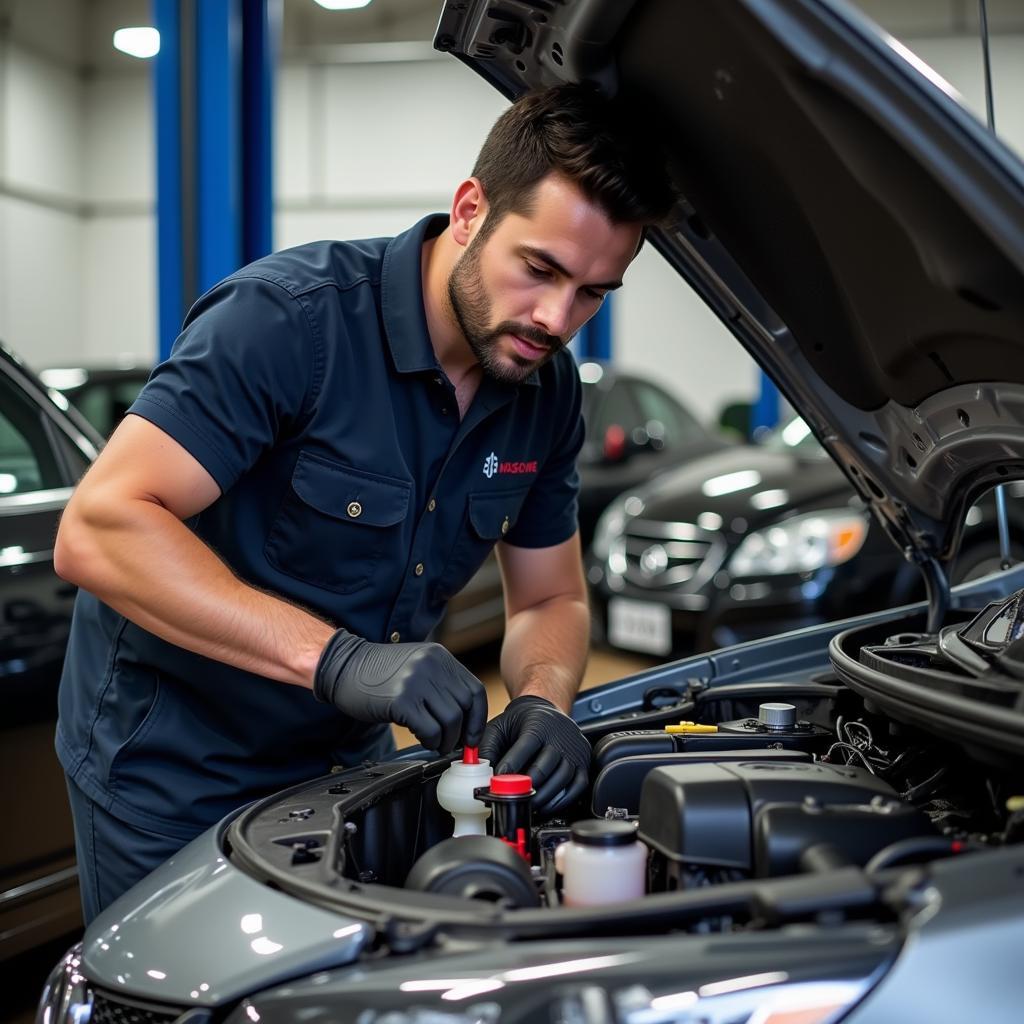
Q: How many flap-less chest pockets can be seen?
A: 0